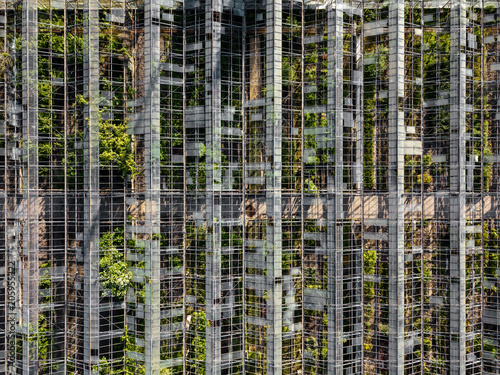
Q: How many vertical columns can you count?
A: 8